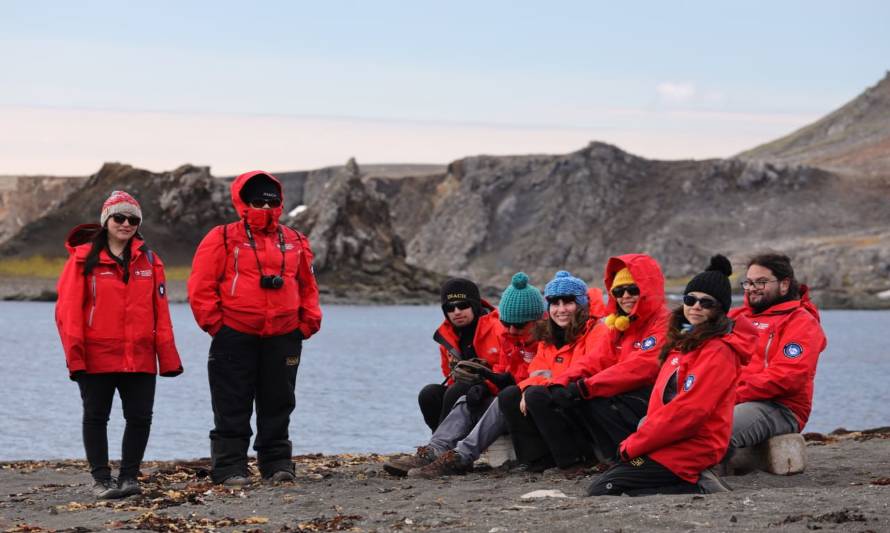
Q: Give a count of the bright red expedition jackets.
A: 8